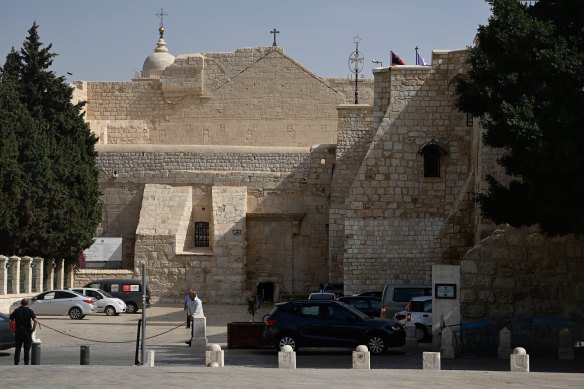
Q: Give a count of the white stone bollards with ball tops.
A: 4